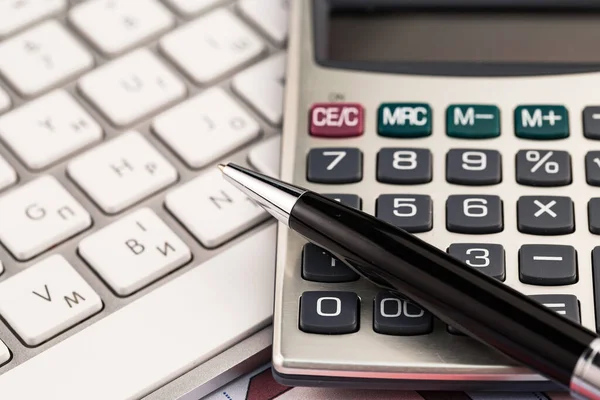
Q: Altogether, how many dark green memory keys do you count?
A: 3